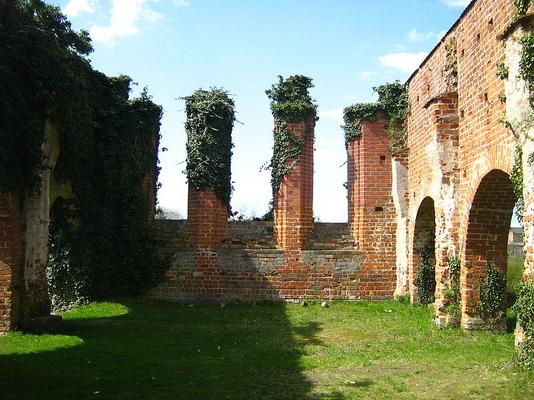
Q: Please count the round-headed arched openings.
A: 2